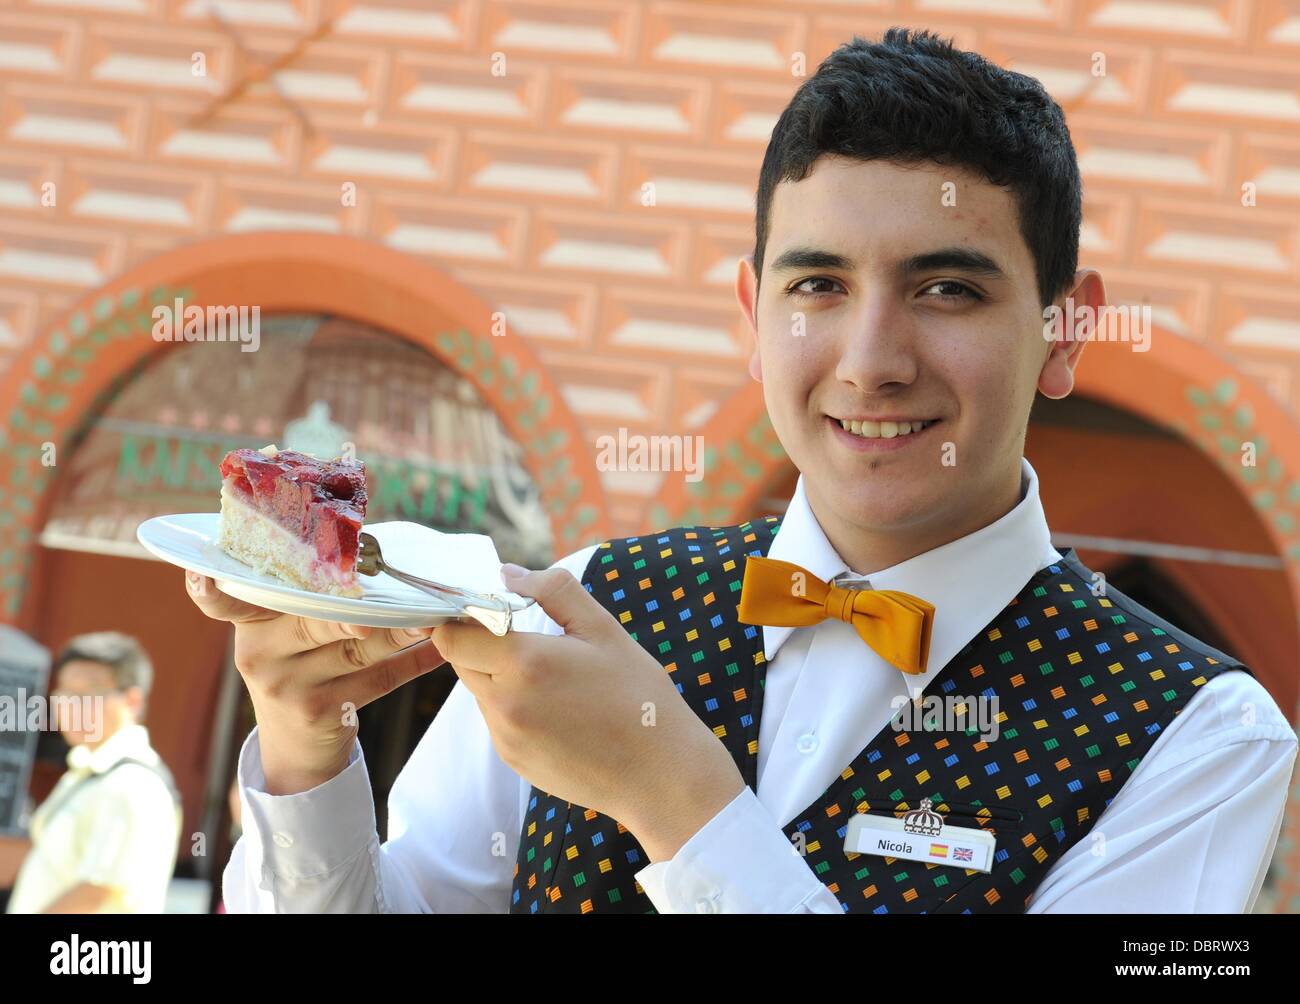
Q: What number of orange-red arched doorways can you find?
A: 2